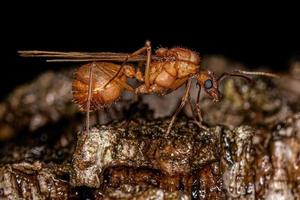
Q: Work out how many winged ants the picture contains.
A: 1